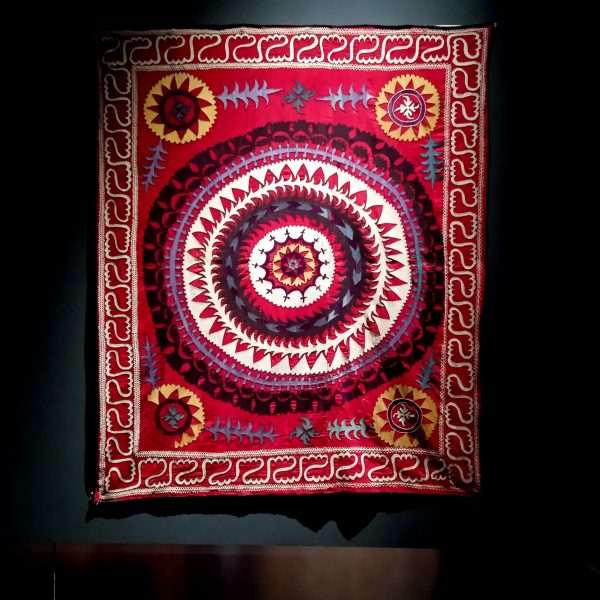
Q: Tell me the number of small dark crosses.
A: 14